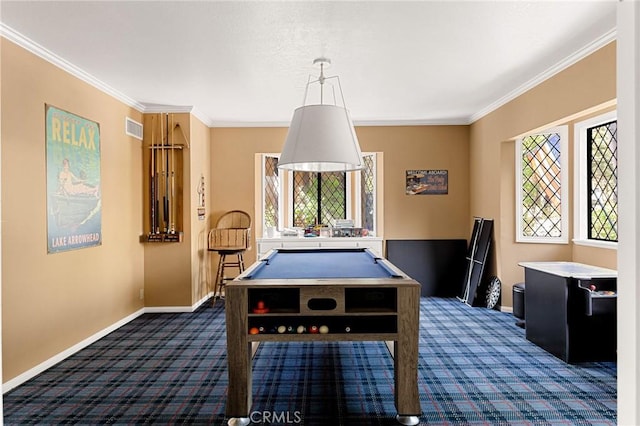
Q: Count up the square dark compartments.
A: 2